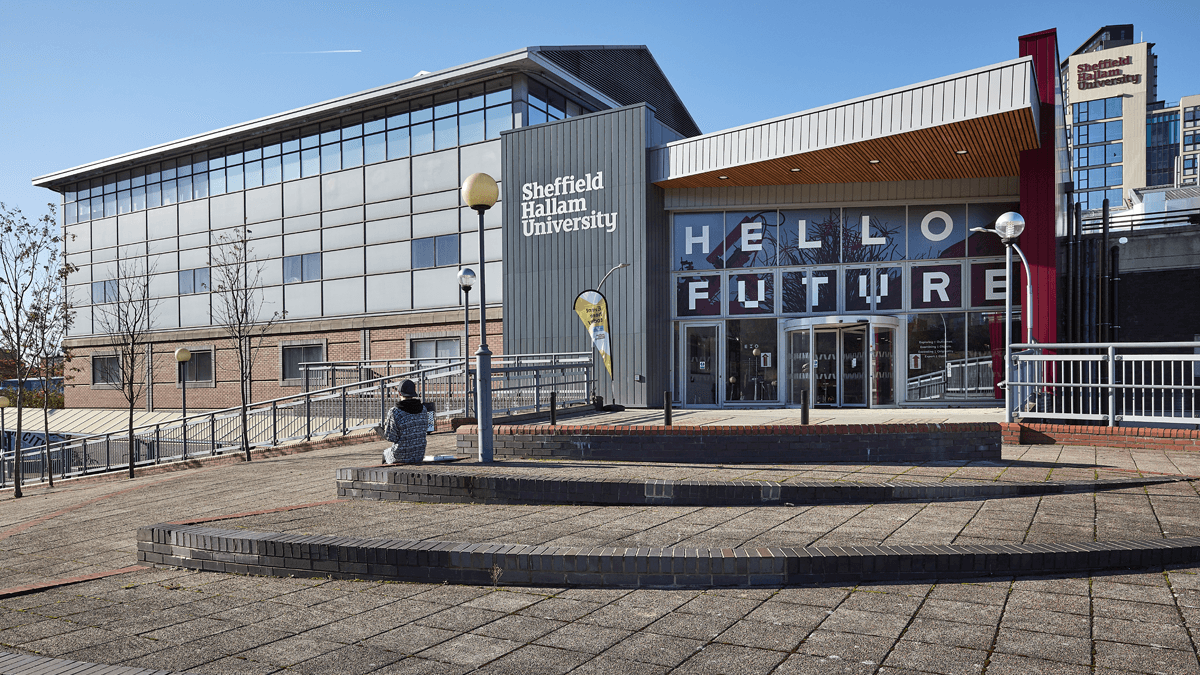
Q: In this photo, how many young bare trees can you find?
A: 4